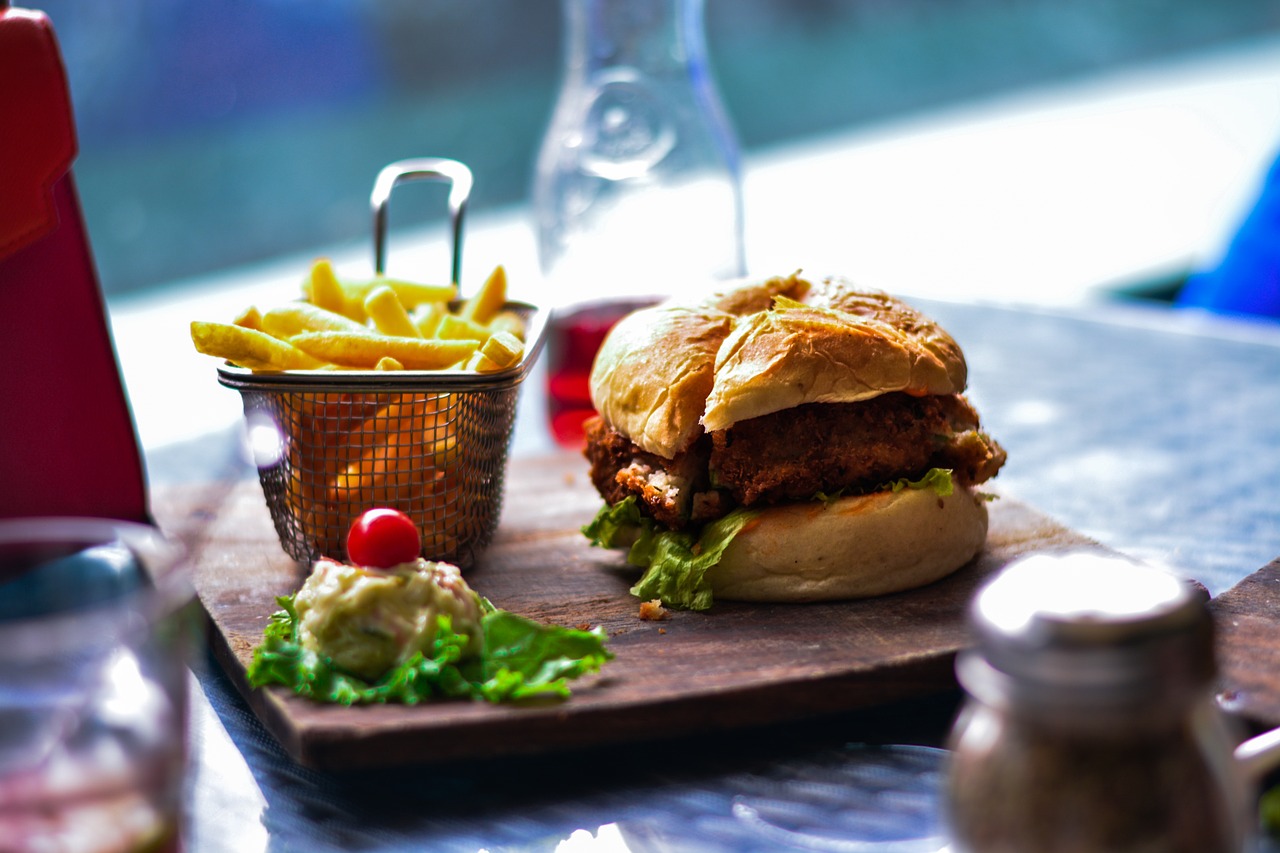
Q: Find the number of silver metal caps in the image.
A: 1